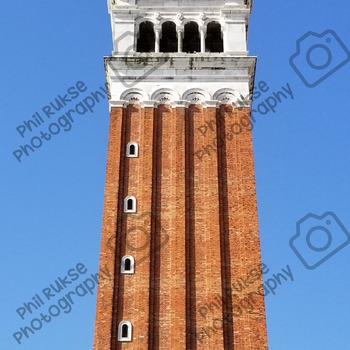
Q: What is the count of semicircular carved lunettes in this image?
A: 4